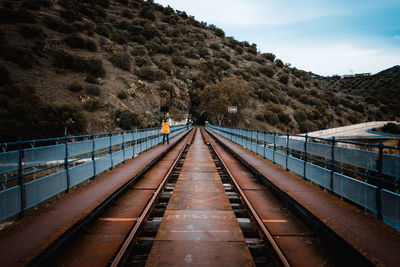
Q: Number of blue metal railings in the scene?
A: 2